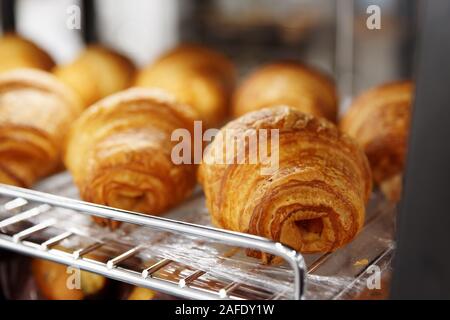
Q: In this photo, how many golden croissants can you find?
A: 8